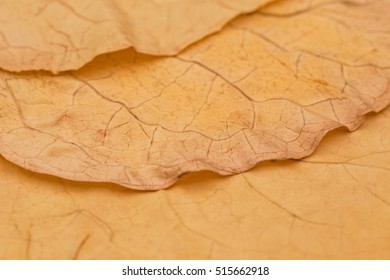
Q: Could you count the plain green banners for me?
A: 0